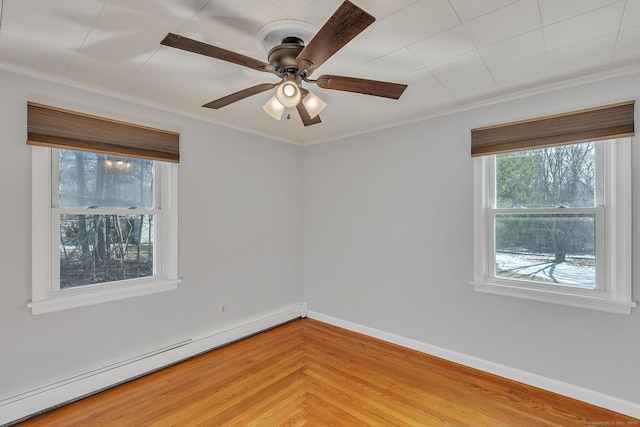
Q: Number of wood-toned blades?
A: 5